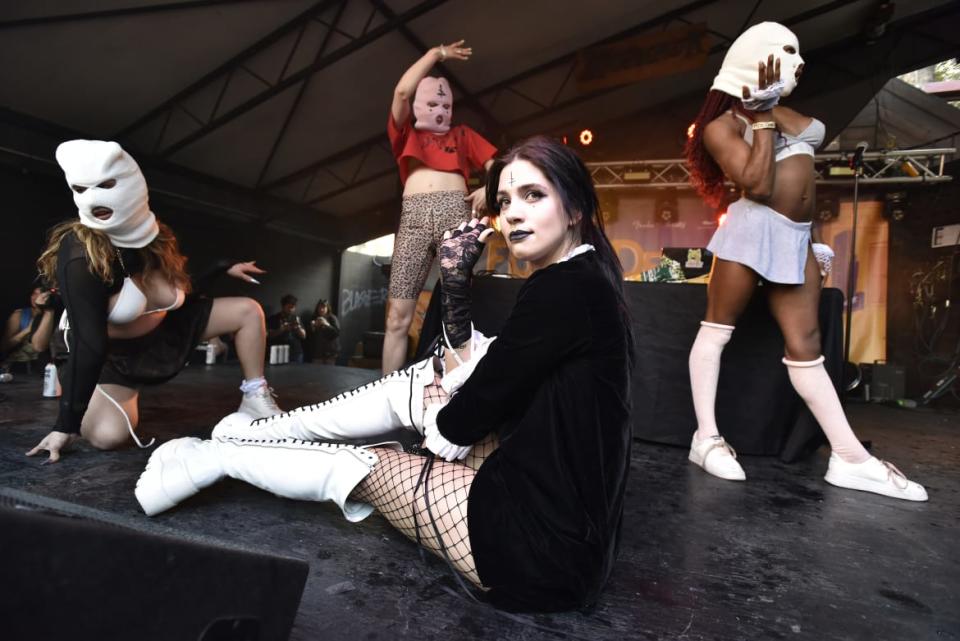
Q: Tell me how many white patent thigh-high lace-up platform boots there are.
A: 2